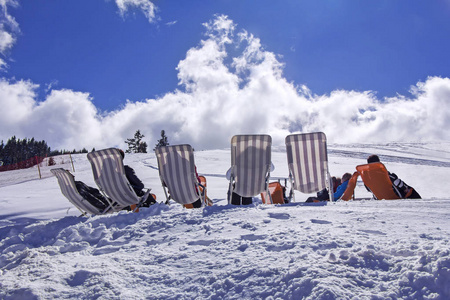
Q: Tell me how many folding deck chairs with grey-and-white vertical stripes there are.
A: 5